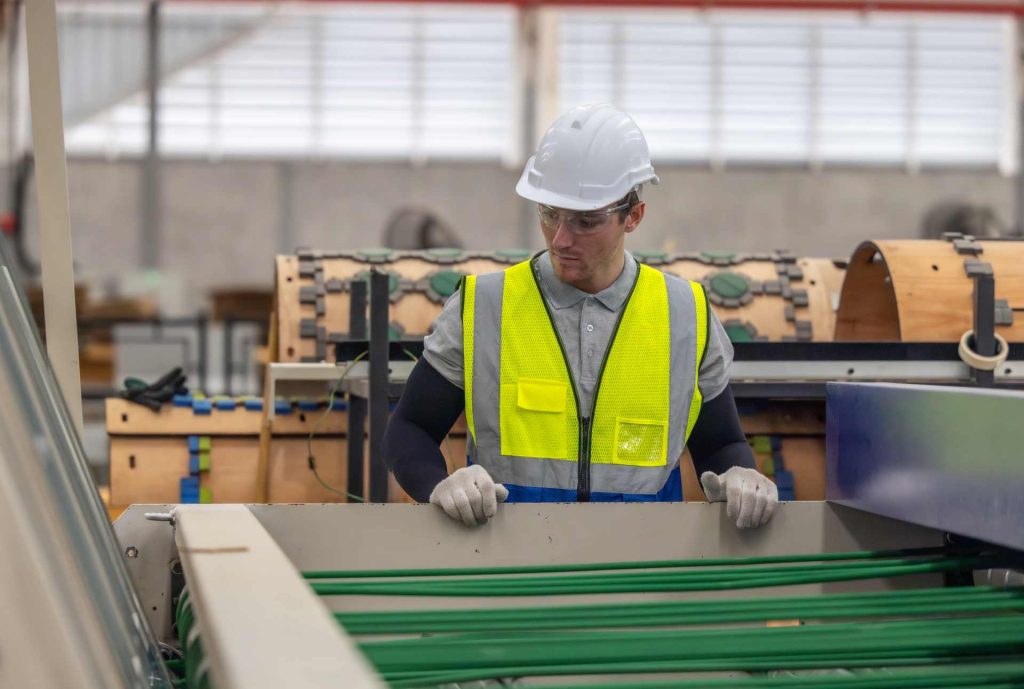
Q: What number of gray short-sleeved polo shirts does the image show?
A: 1